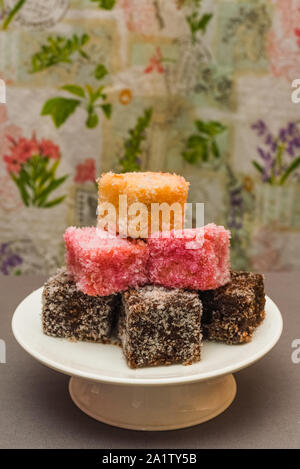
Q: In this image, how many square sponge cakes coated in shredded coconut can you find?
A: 6